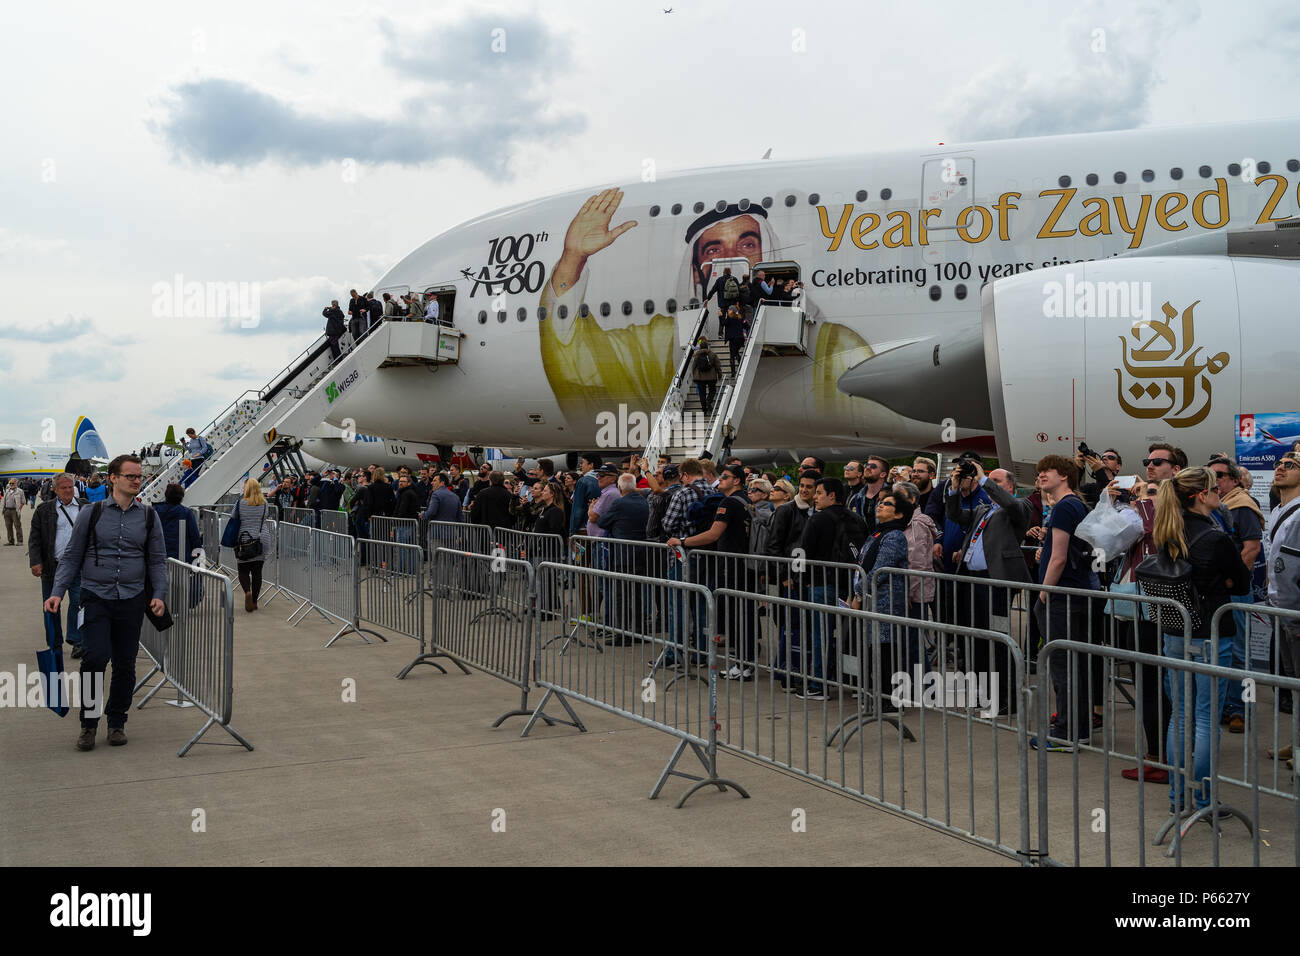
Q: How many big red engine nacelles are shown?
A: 0